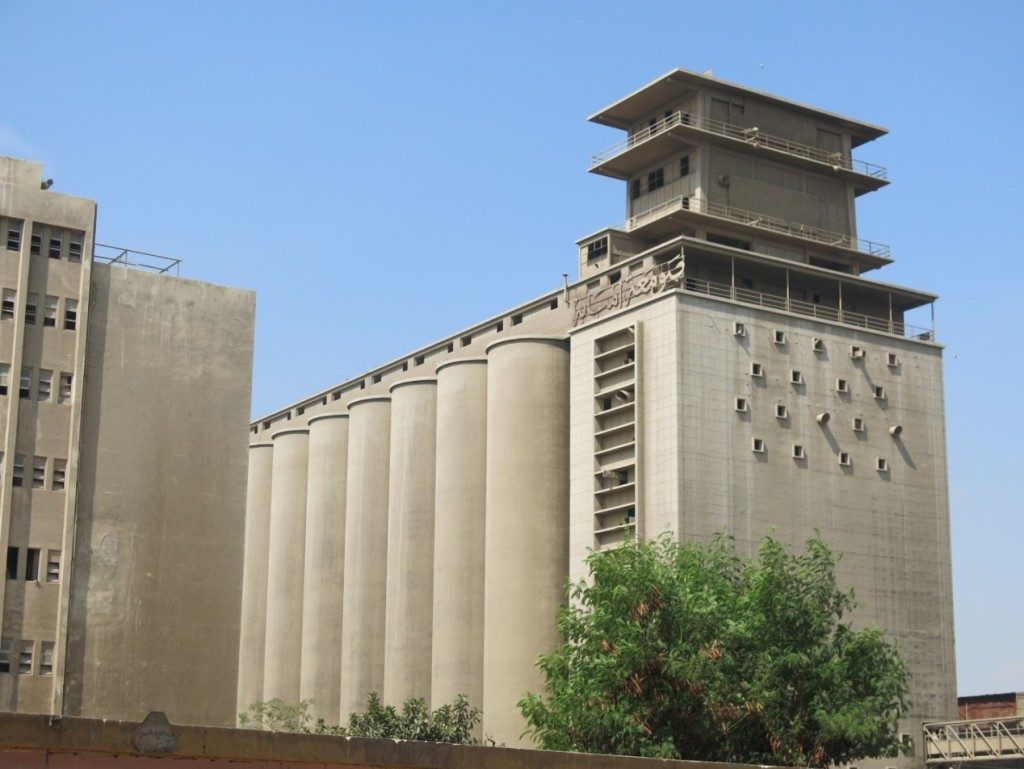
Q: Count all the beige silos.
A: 7